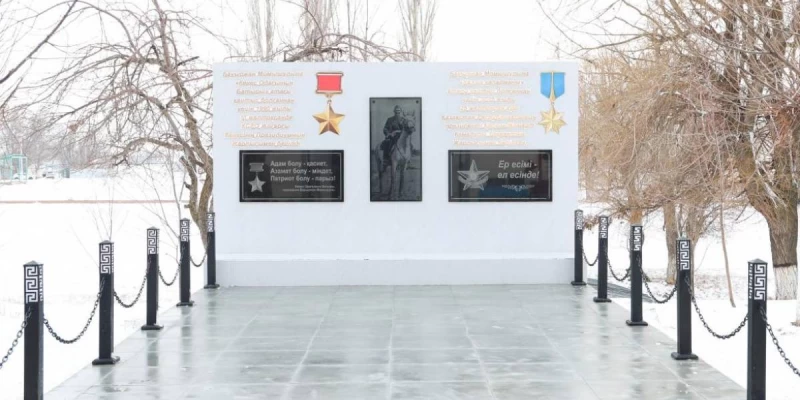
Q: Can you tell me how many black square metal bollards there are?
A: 10